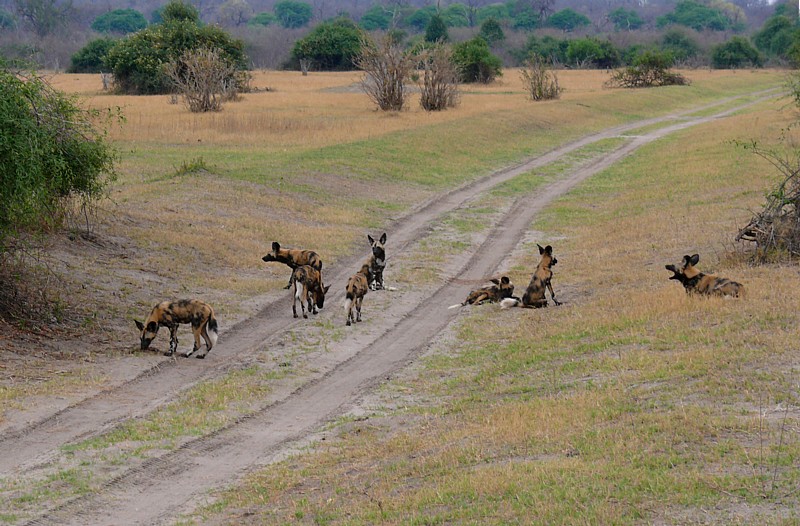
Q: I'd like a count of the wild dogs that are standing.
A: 4